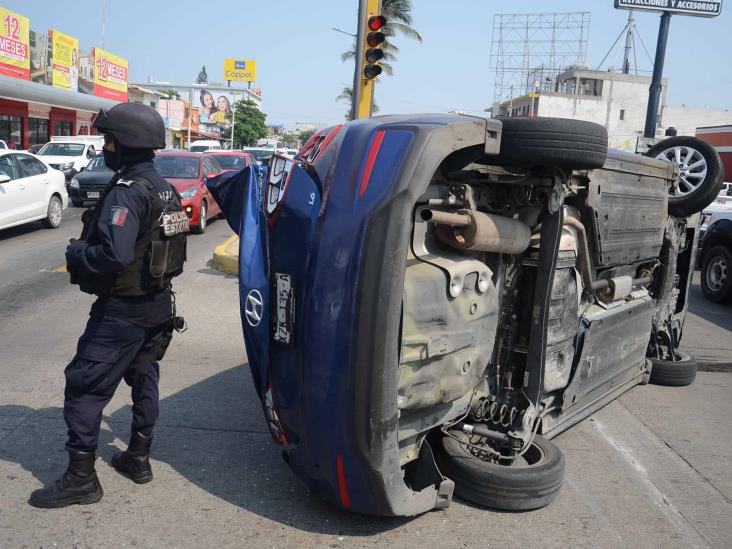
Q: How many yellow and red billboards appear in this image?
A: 3